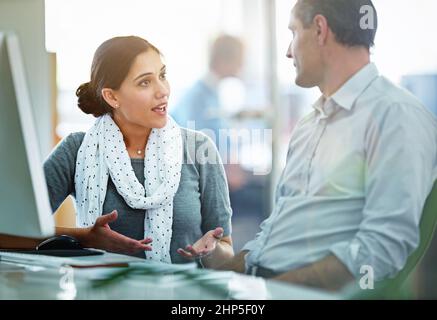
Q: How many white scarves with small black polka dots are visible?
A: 1